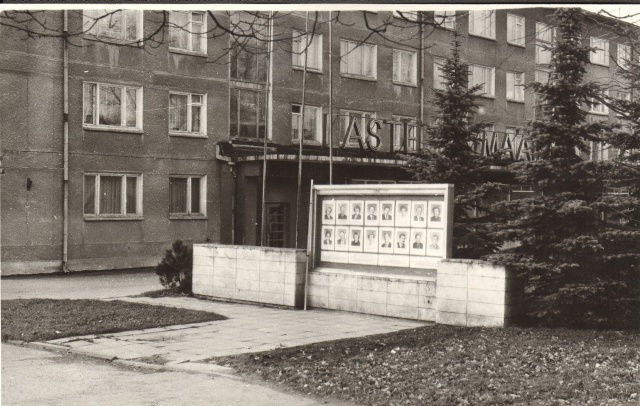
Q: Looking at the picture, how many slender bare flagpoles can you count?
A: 3